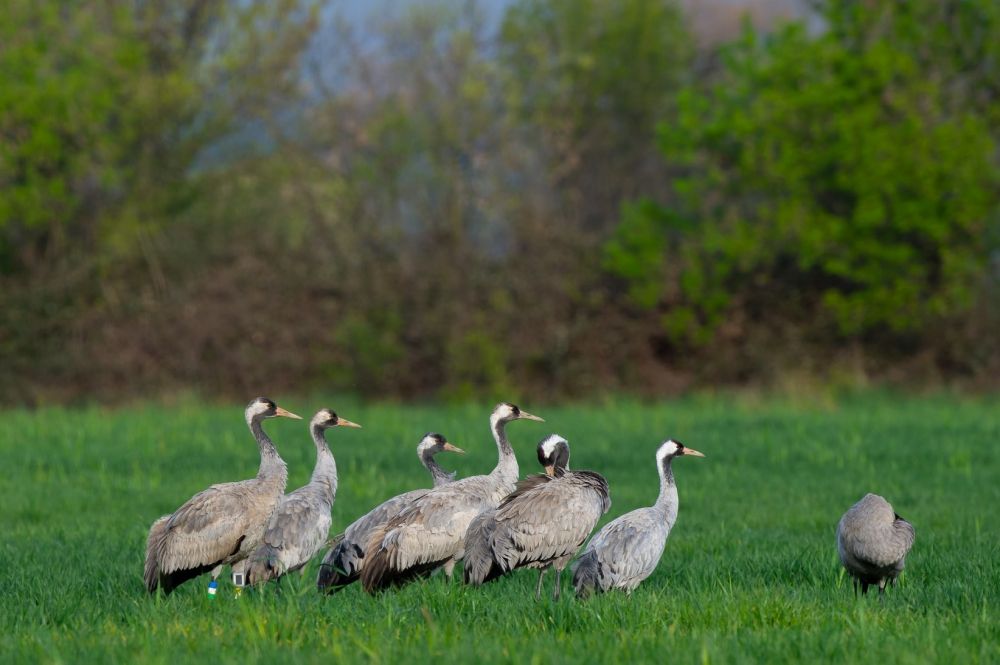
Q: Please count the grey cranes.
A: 7